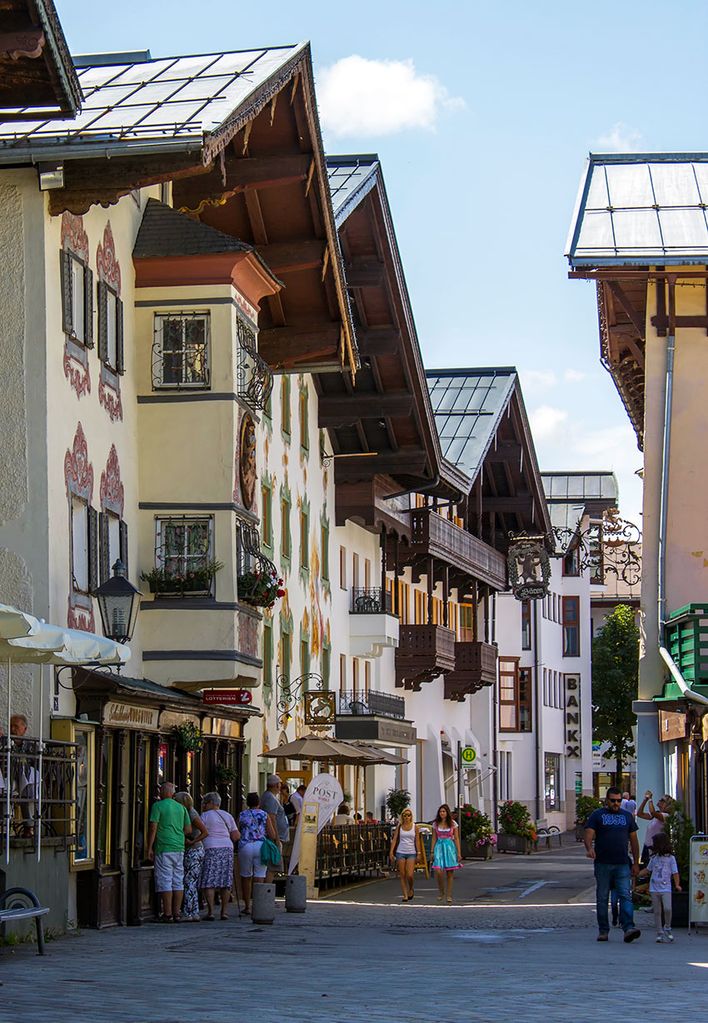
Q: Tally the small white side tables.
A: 0